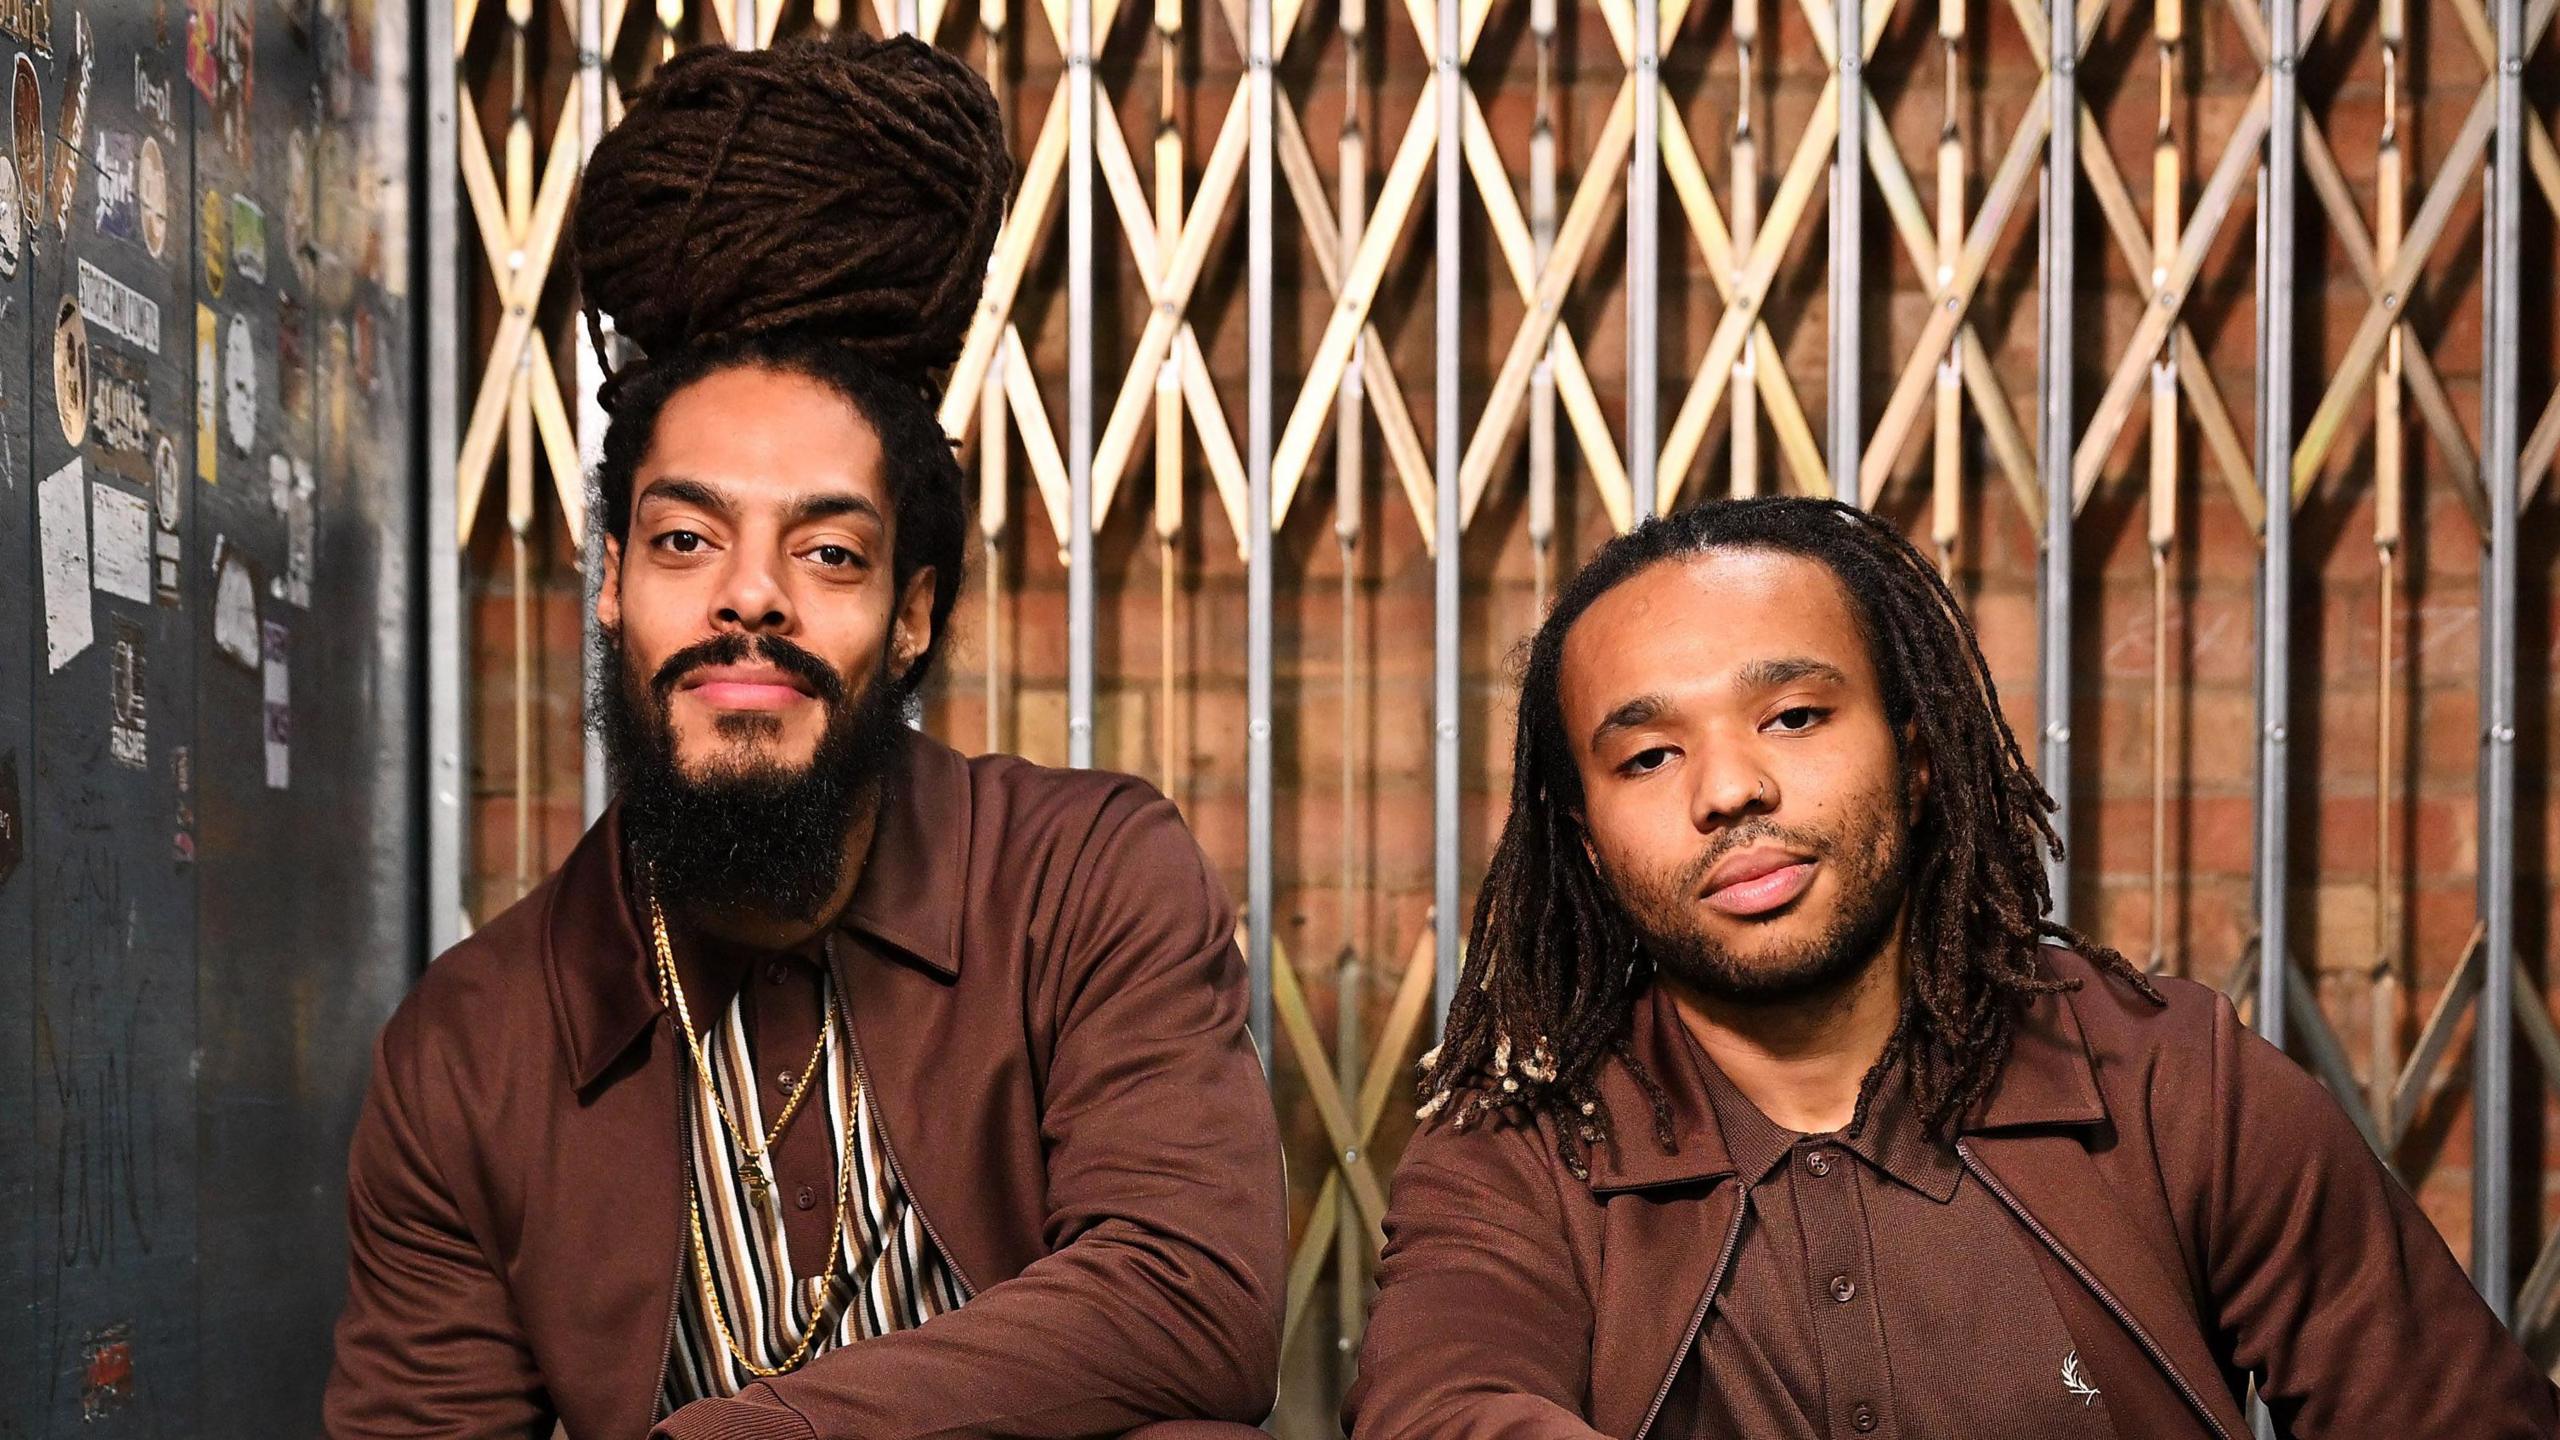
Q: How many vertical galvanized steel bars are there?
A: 12